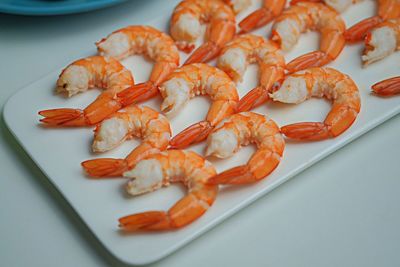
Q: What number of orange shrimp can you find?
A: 13